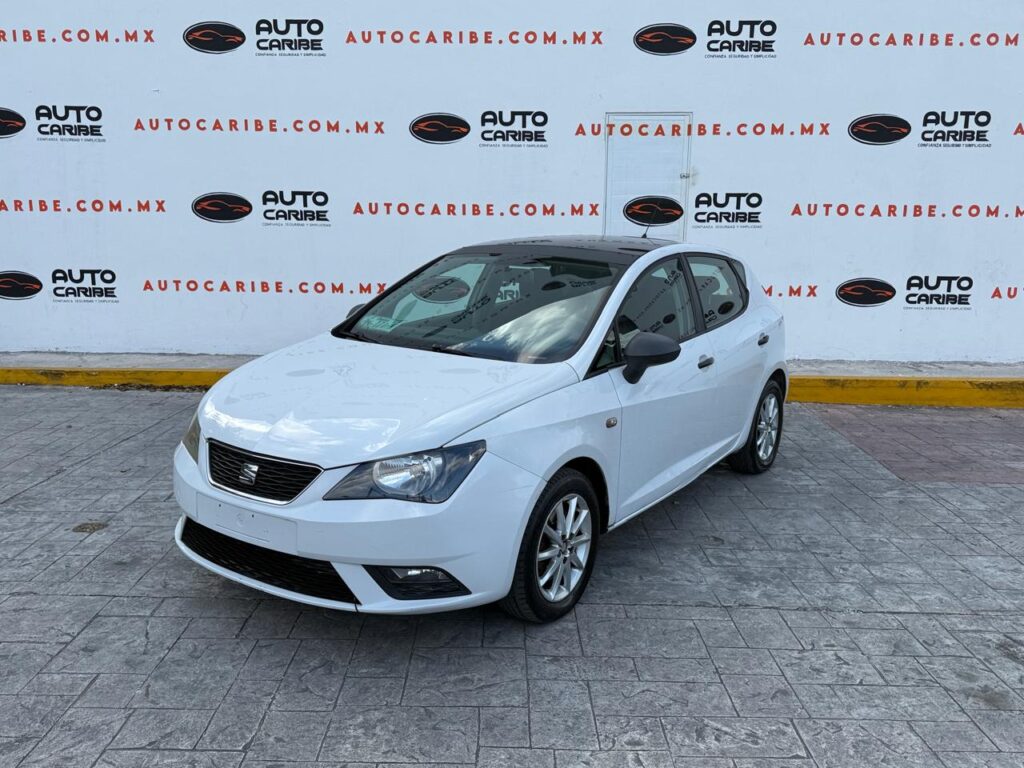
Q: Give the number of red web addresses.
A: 12